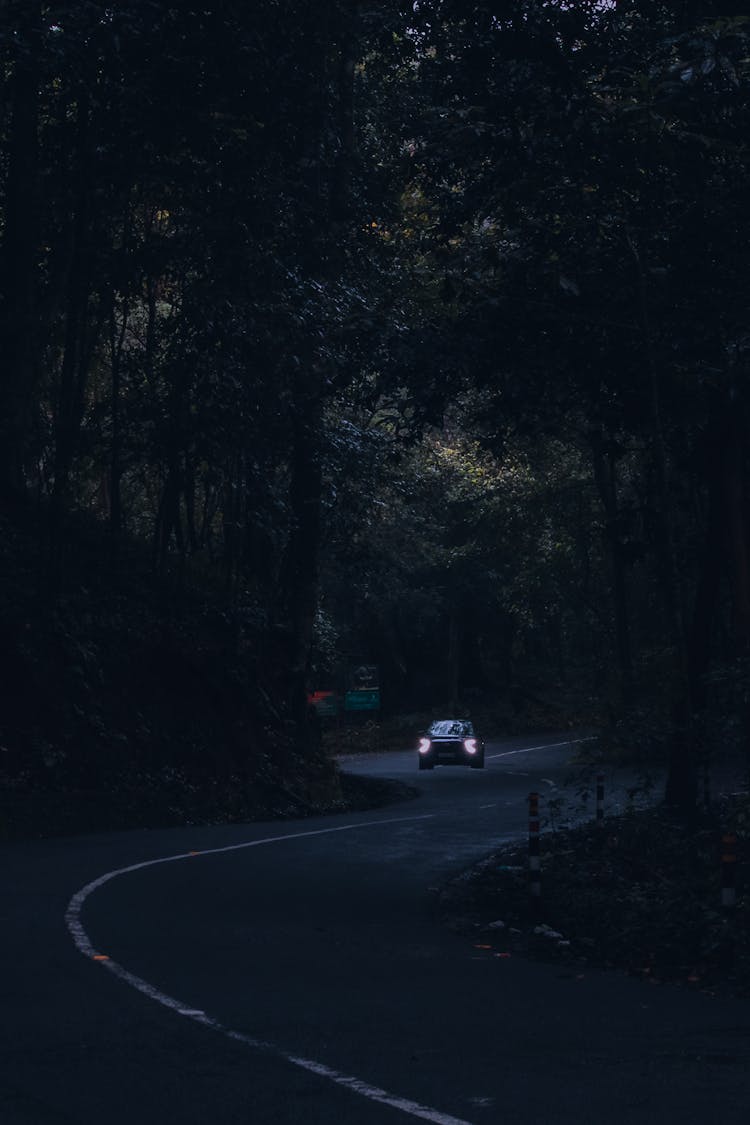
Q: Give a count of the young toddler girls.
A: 0